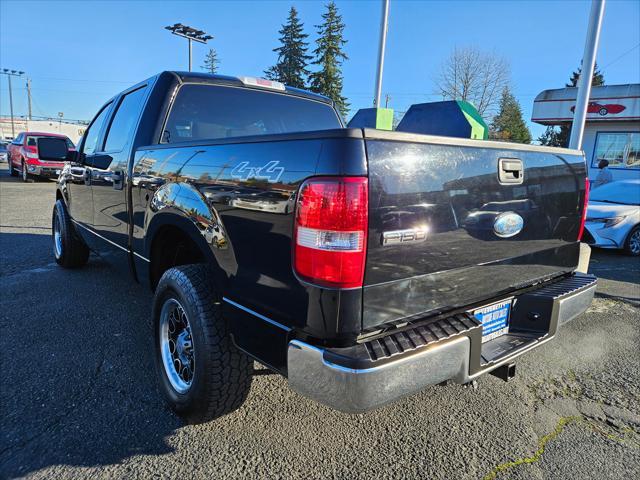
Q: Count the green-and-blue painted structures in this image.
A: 2